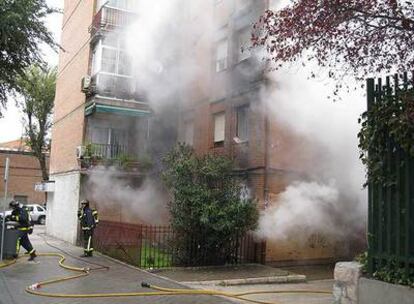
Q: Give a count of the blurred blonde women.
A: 0